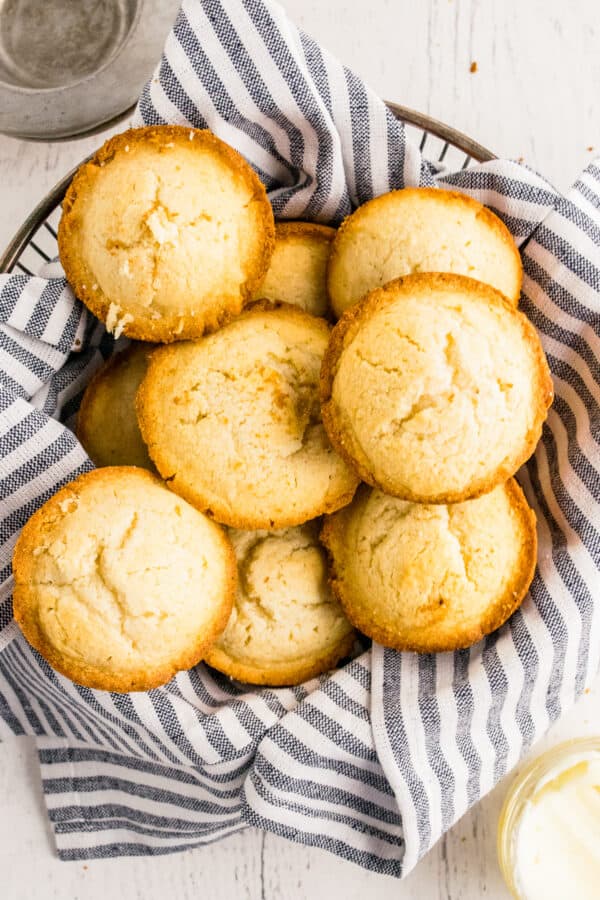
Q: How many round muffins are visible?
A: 9